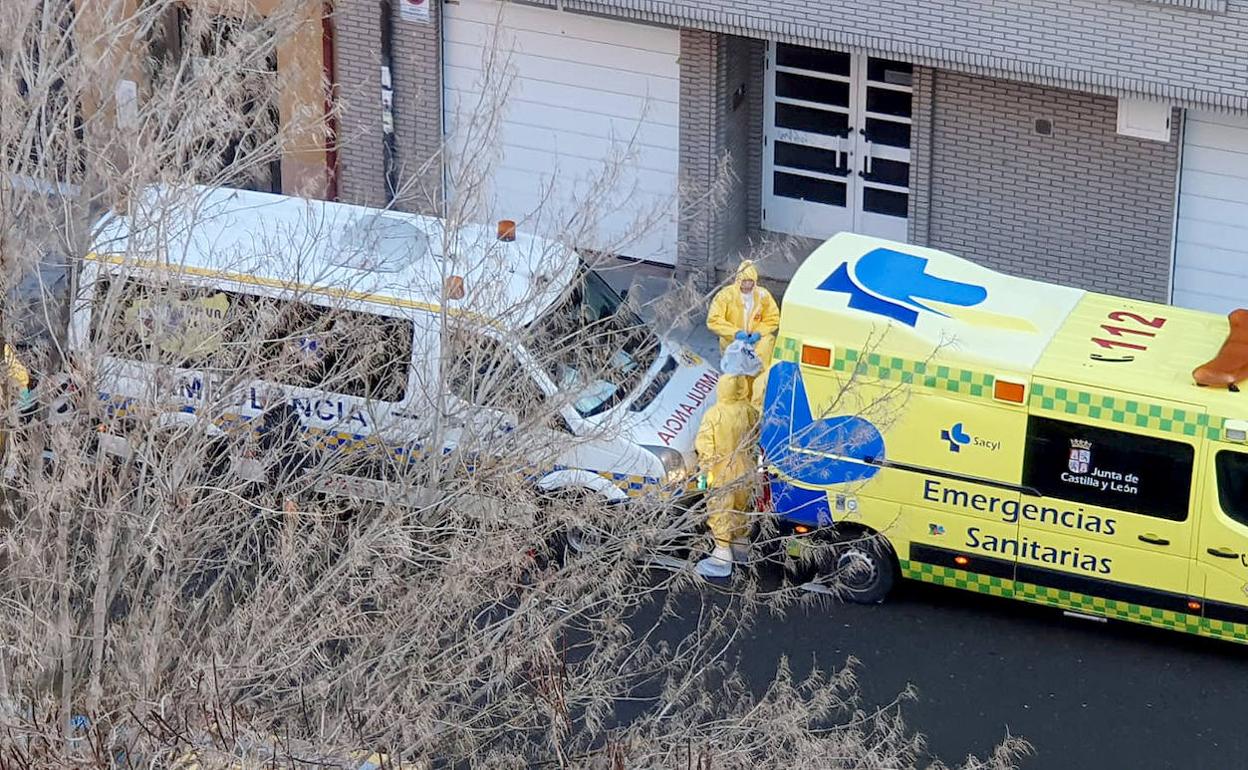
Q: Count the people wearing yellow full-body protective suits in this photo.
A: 2